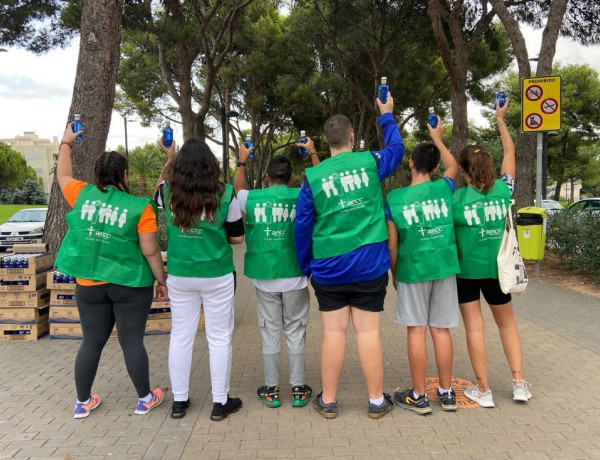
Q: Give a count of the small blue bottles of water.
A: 7